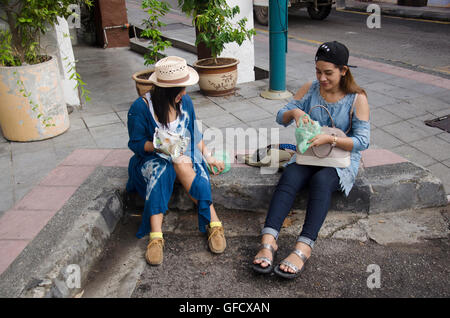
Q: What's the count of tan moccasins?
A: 2